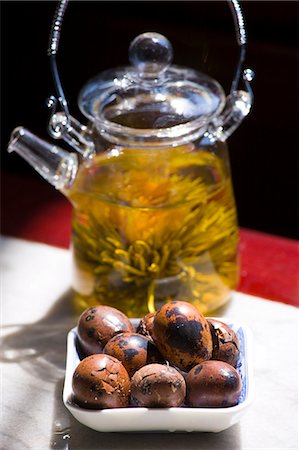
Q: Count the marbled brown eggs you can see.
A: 8